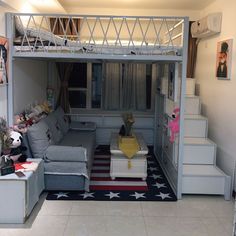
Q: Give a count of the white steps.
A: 5